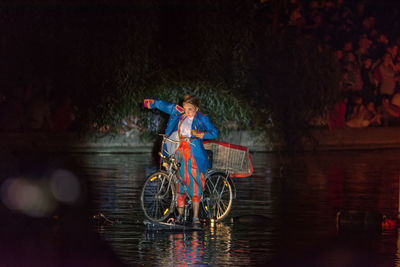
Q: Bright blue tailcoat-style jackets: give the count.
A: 1